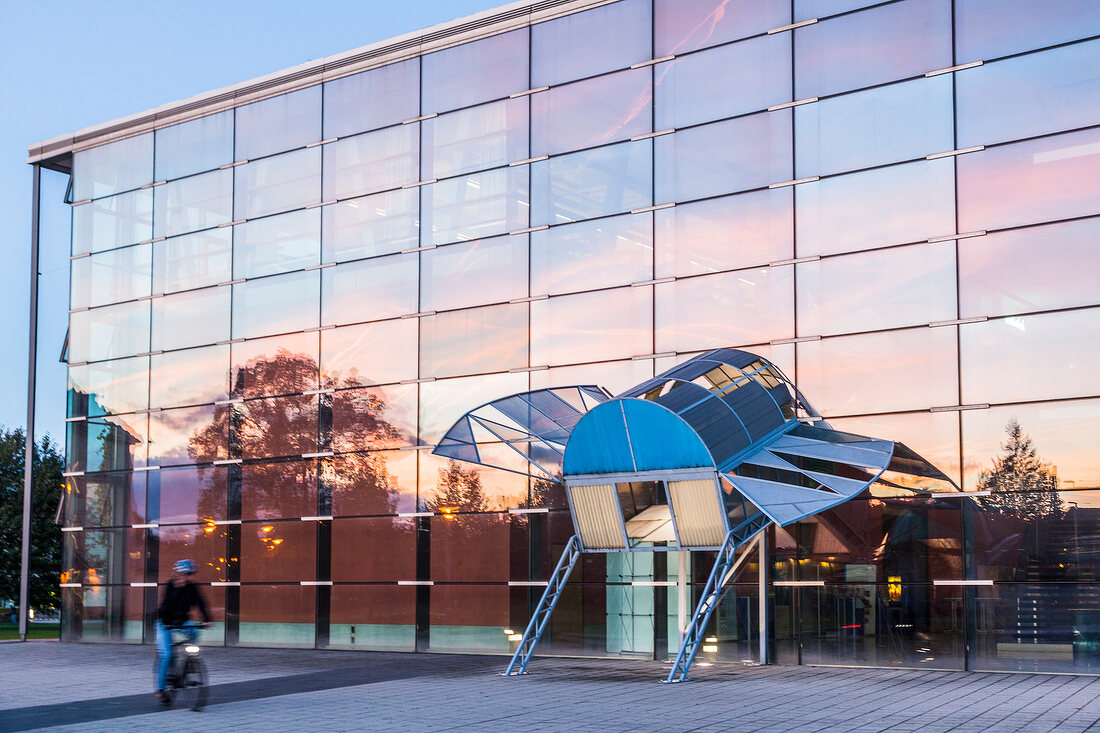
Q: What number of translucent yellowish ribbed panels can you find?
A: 2